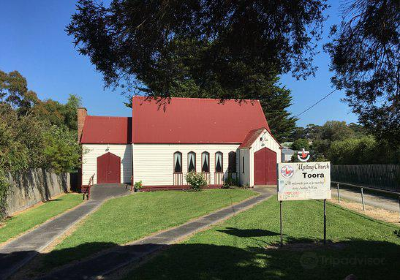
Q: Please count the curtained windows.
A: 4